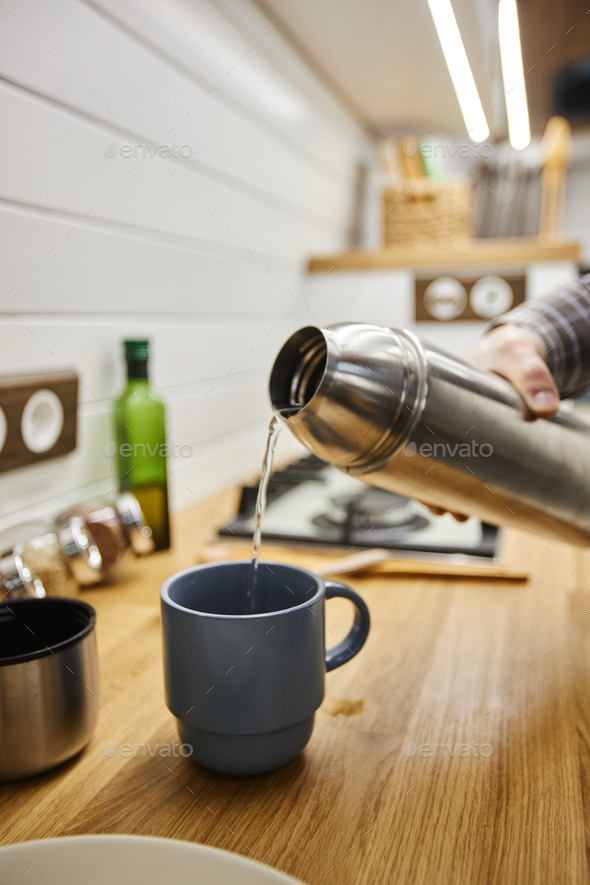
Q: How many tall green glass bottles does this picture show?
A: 1